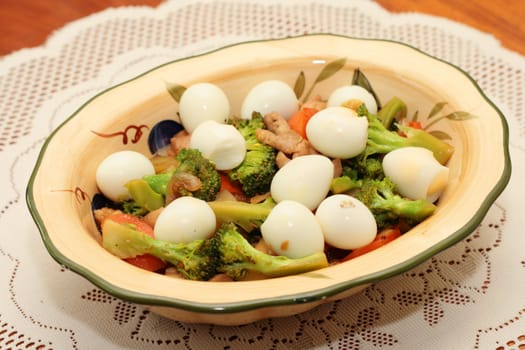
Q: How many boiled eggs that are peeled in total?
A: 11